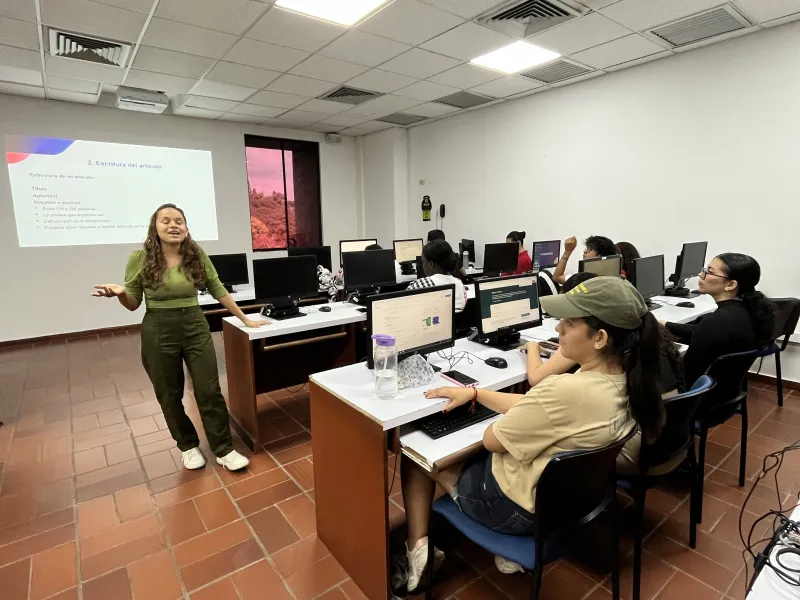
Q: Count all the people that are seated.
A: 9